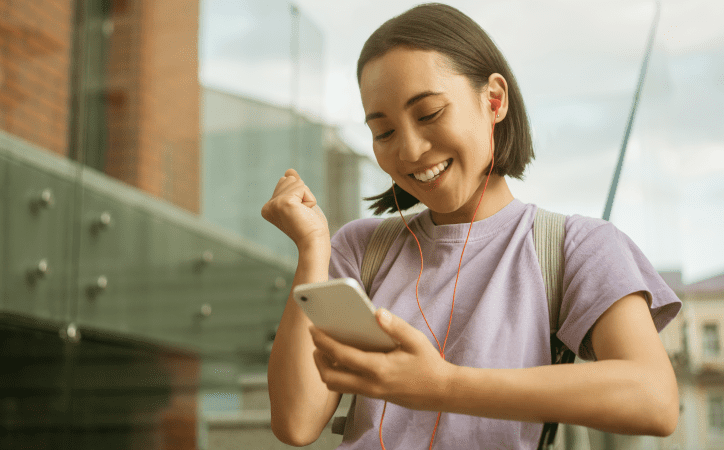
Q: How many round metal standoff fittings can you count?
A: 8